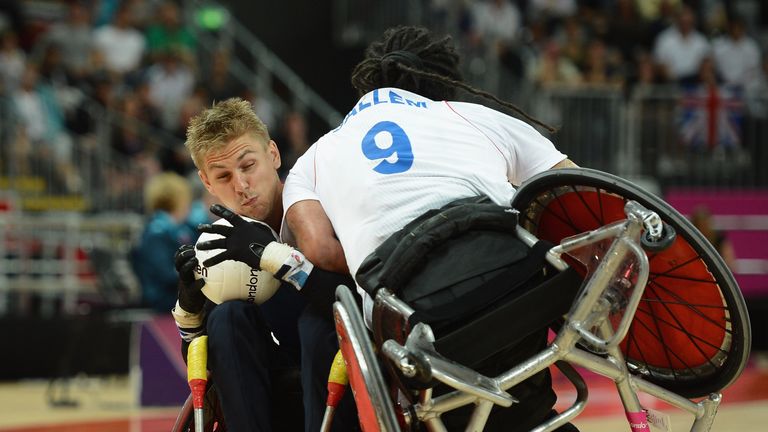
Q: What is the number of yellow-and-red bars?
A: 2